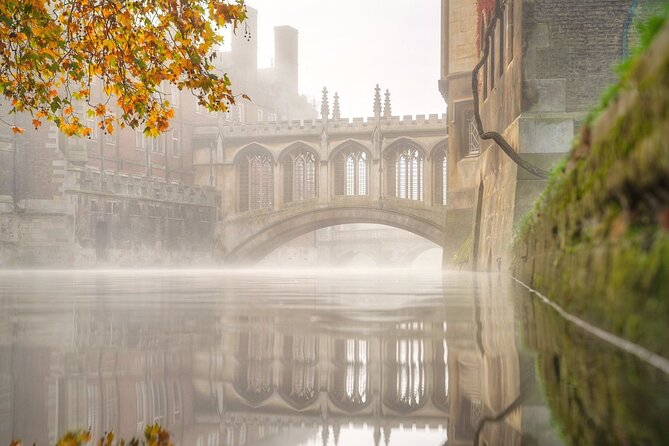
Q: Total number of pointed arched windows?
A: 5